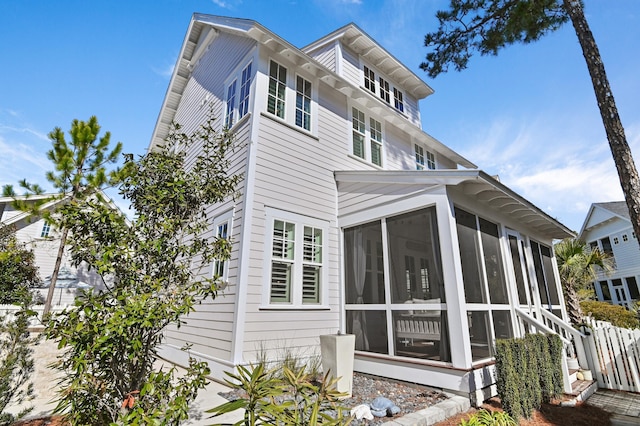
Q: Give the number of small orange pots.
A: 0